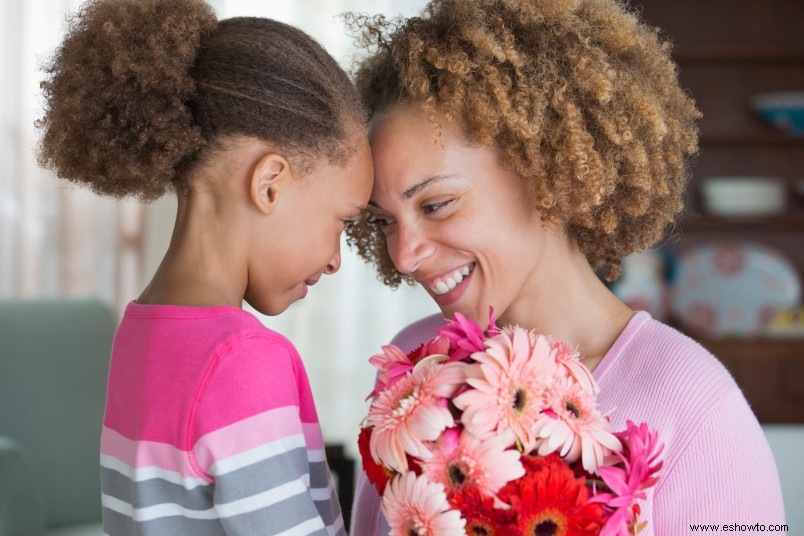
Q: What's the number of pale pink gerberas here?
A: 6